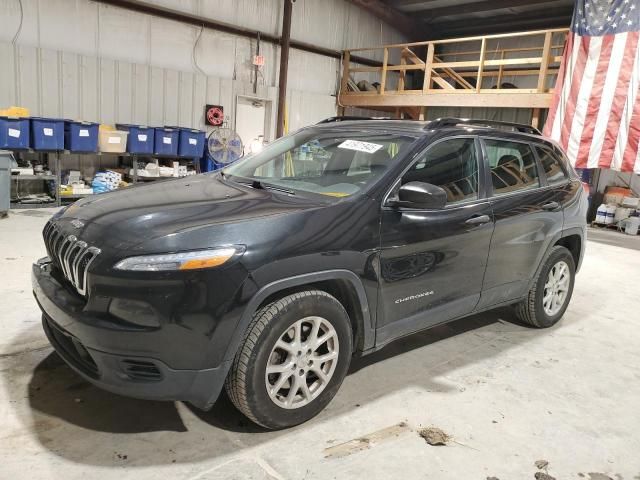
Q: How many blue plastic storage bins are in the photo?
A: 6